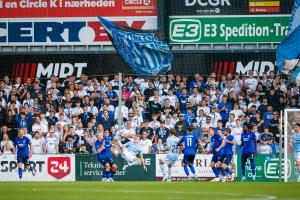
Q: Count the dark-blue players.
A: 8